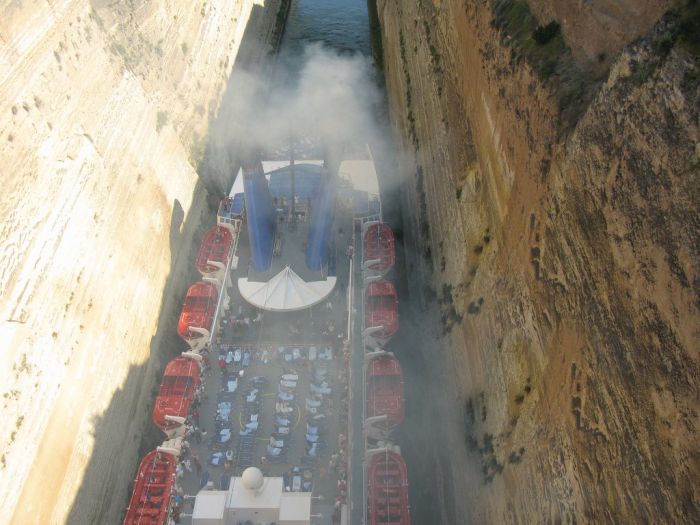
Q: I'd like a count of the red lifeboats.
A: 8